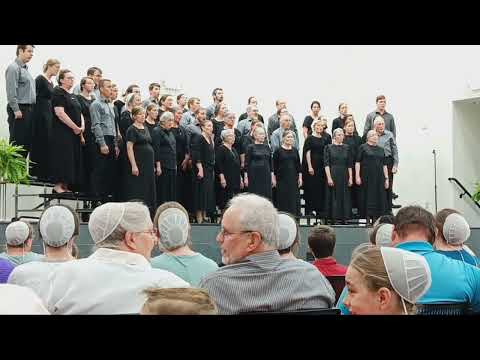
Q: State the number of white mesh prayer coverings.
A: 8